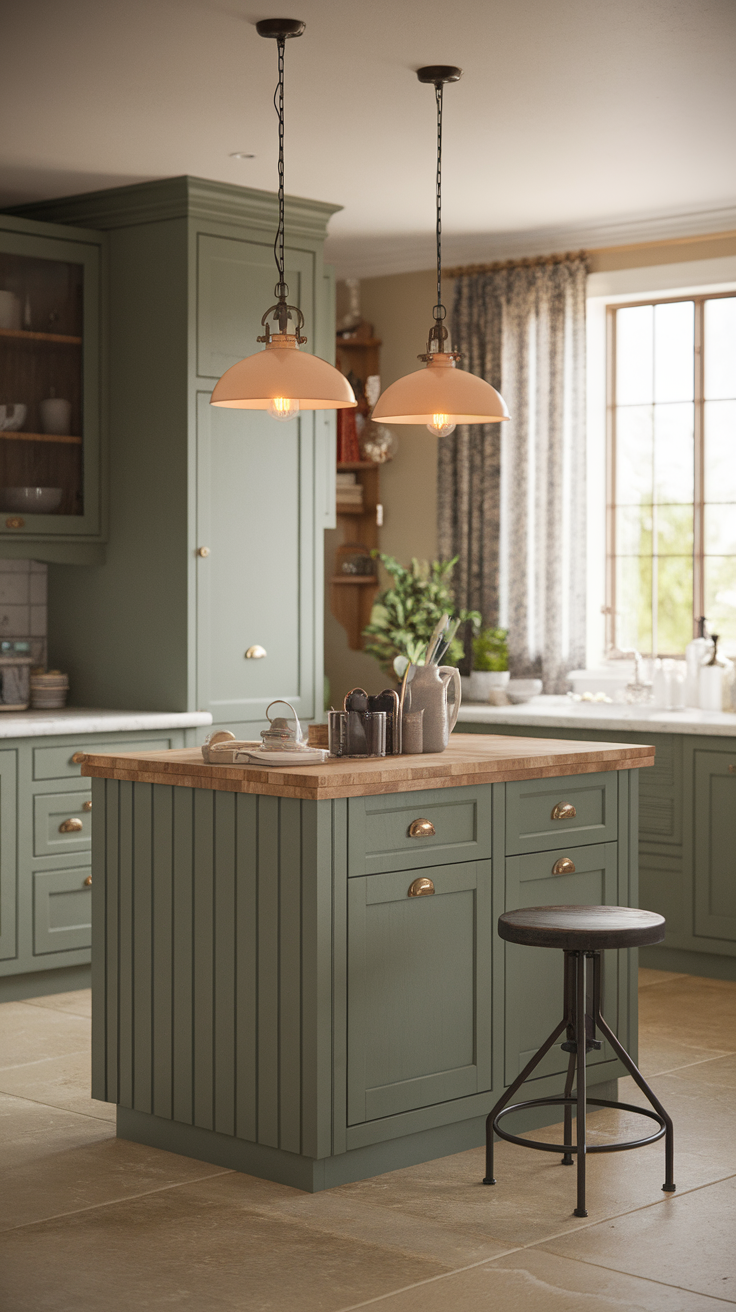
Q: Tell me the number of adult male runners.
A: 0